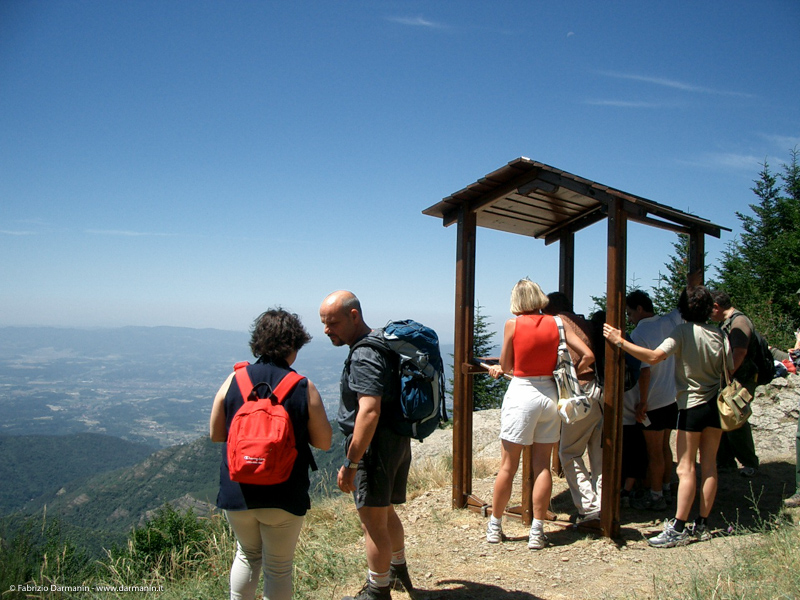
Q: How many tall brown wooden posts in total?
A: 4